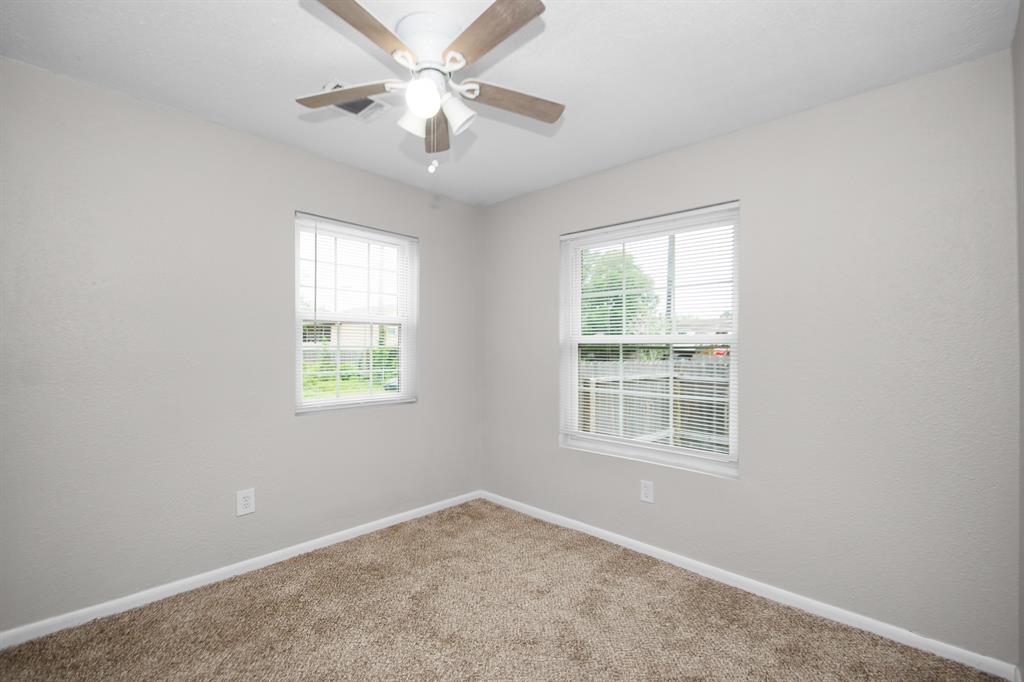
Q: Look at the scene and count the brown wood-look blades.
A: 5